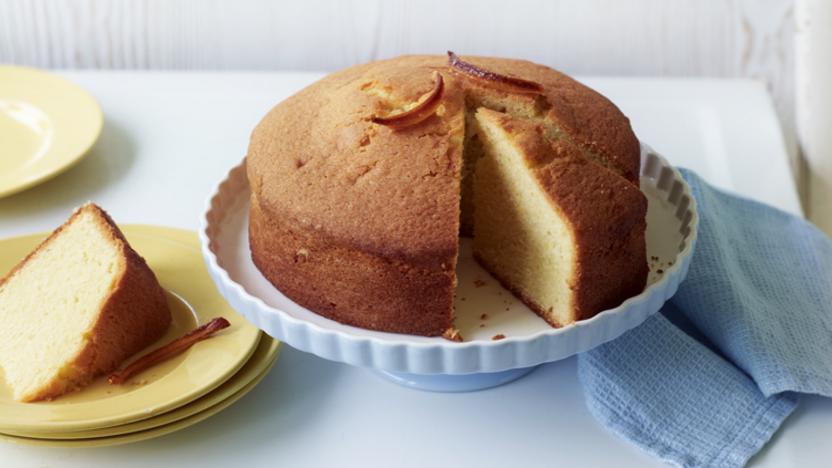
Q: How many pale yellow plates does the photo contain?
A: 4